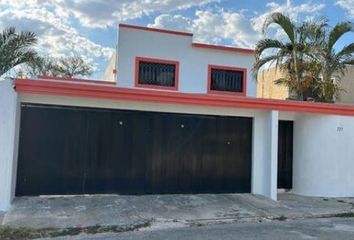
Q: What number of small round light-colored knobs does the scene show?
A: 3